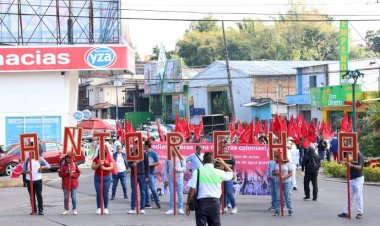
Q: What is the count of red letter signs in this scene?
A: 8